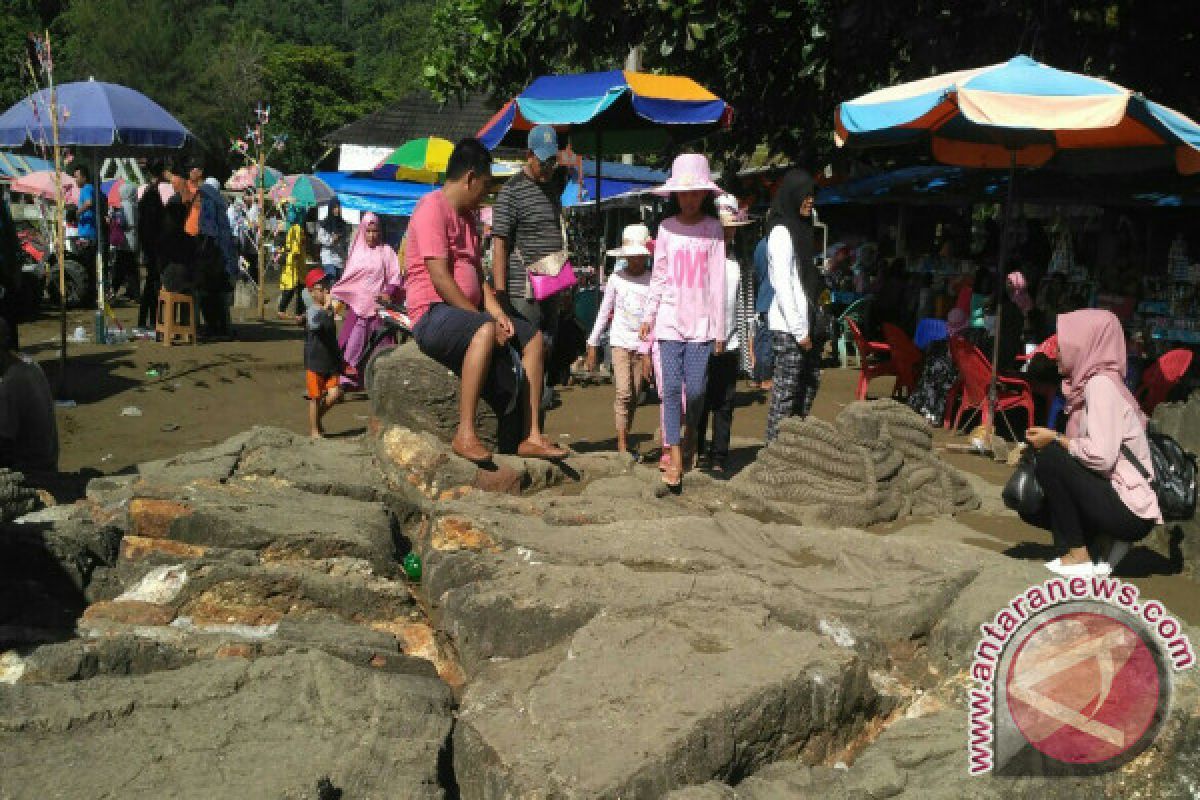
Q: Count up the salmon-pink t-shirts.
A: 1